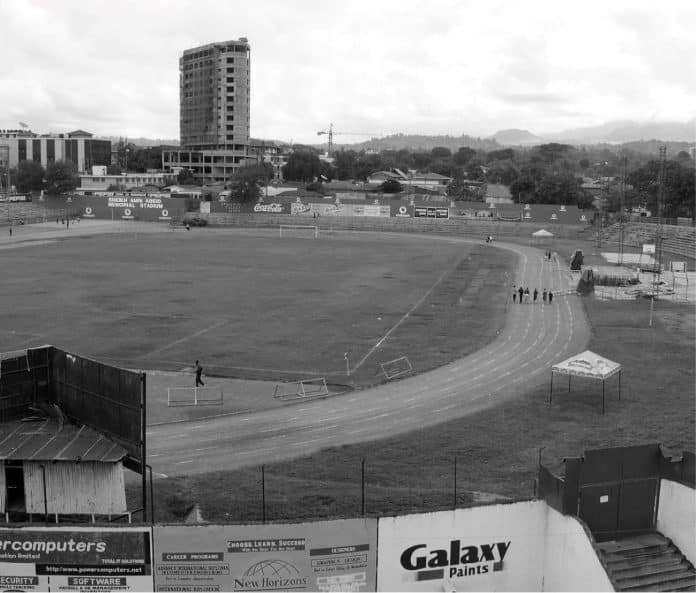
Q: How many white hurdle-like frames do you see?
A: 3